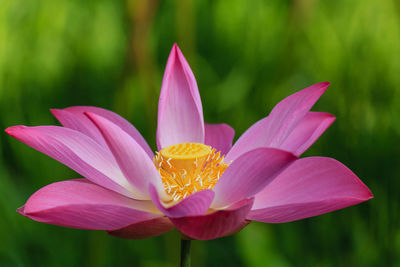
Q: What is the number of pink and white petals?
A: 13